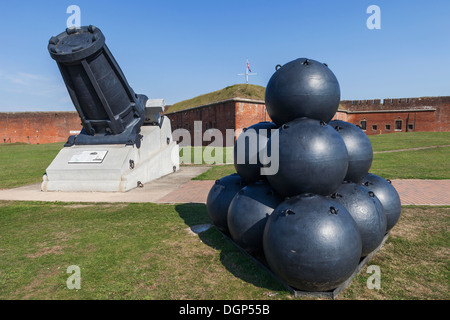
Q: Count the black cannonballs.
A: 9